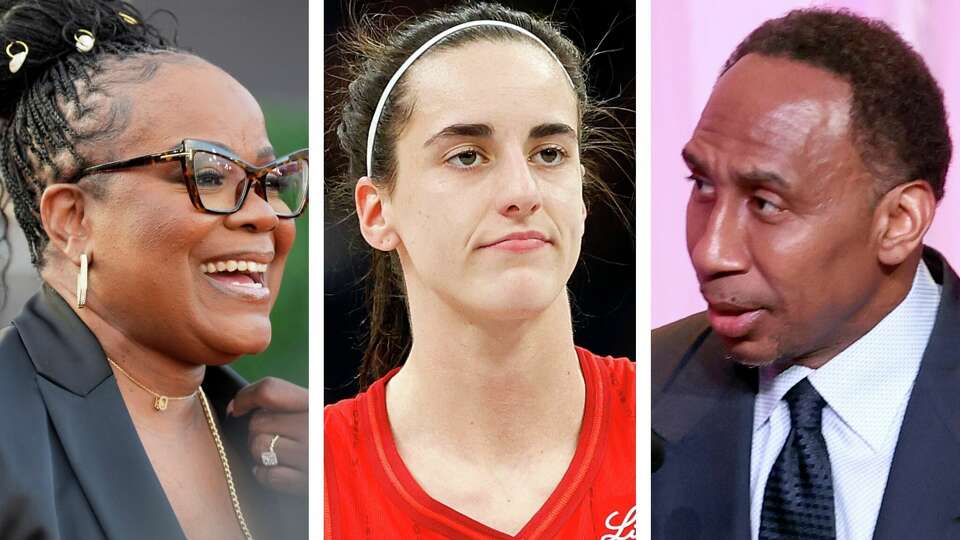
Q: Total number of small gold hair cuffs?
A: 3